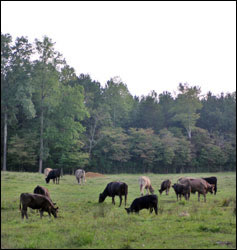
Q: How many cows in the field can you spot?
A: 12